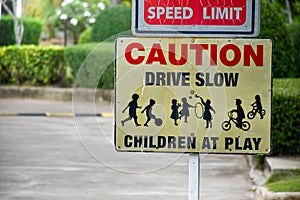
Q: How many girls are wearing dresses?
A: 3